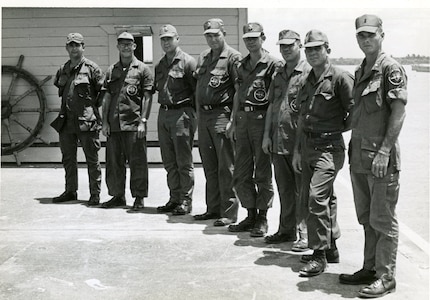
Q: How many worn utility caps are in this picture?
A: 8